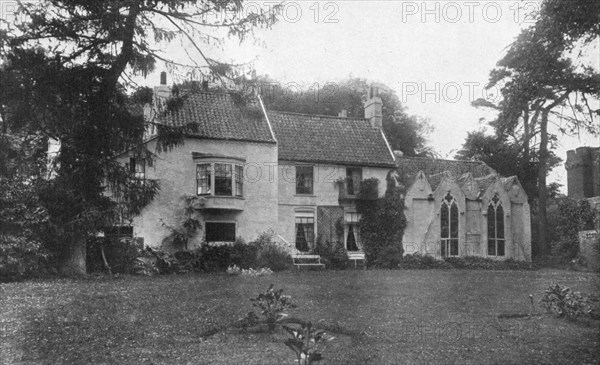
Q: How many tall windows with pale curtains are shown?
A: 2